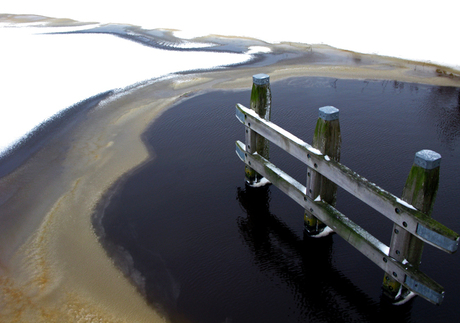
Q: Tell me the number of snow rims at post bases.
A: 3